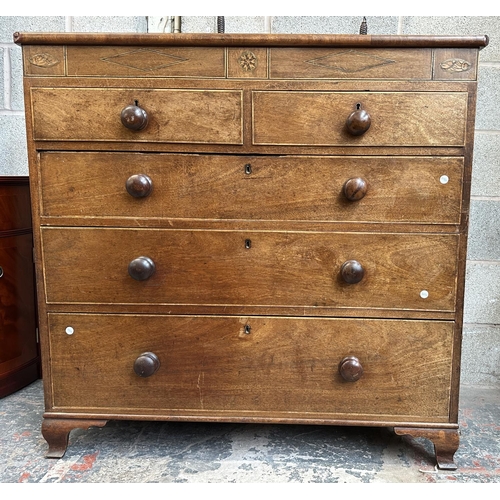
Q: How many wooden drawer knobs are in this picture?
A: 8